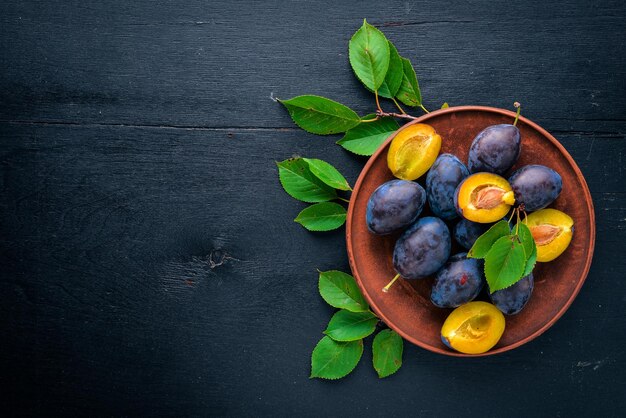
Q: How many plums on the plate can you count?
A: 12